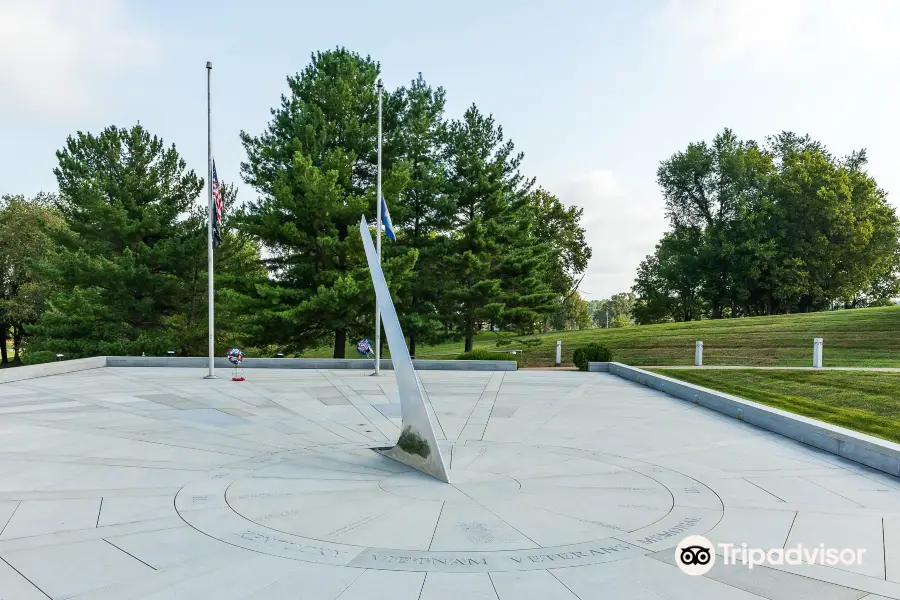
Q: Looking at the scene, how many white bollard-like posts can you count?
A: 3